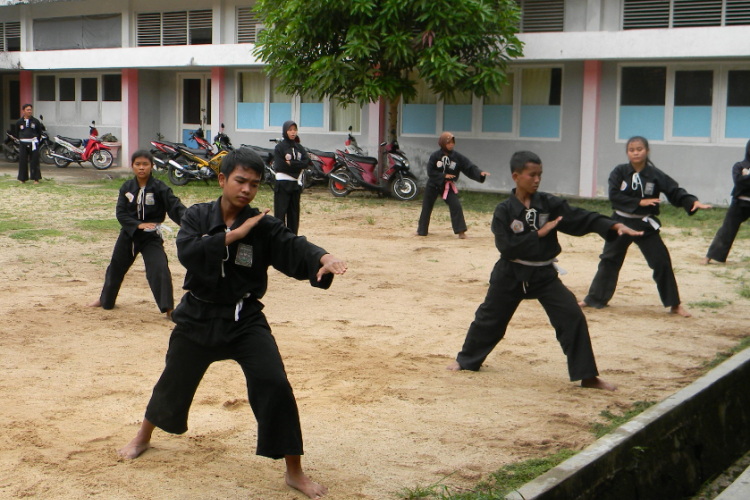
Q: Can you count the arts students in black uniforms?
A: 8